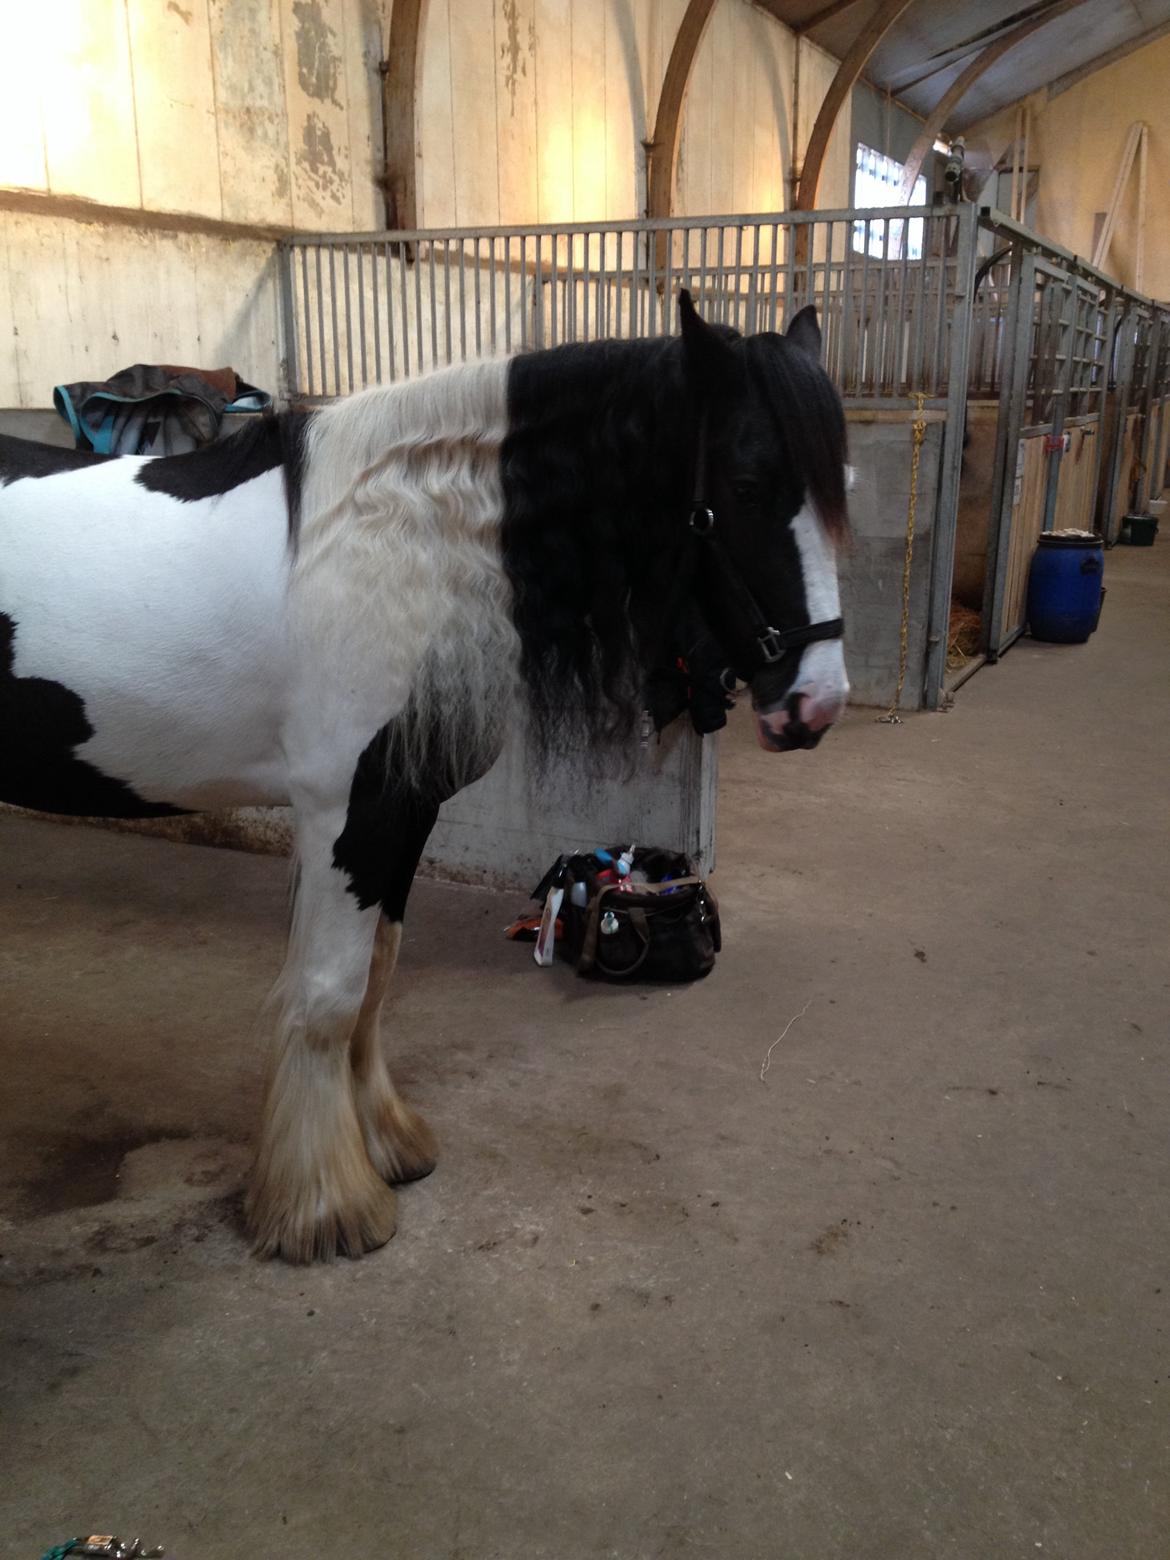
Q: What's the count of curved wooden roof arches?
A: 4